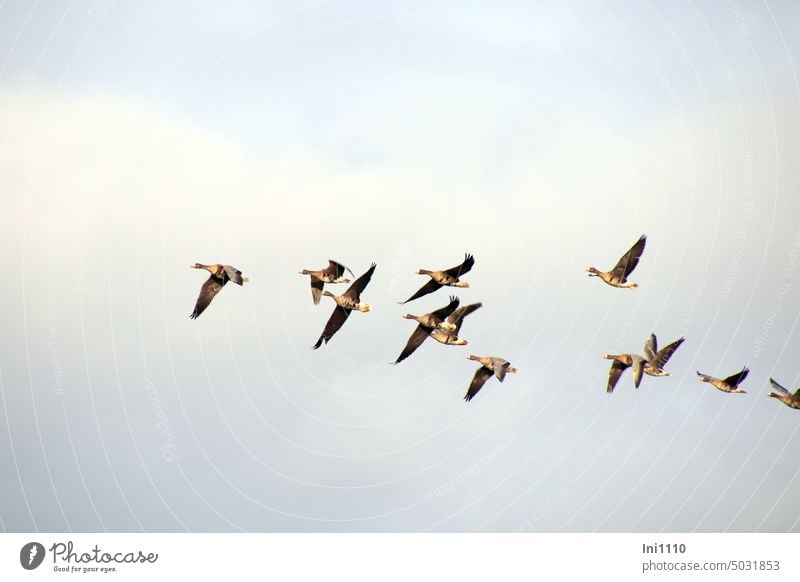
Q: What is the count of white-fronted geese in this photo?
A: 12